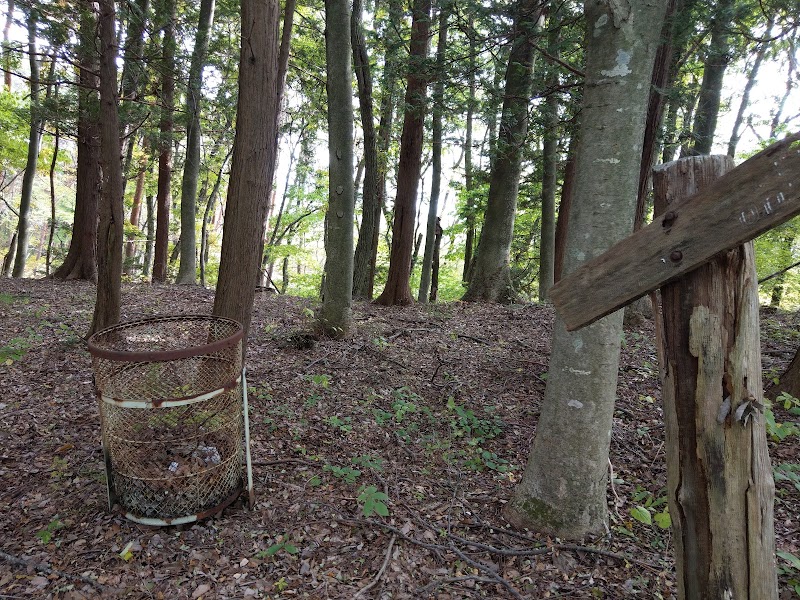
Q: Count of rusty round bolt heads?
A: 2